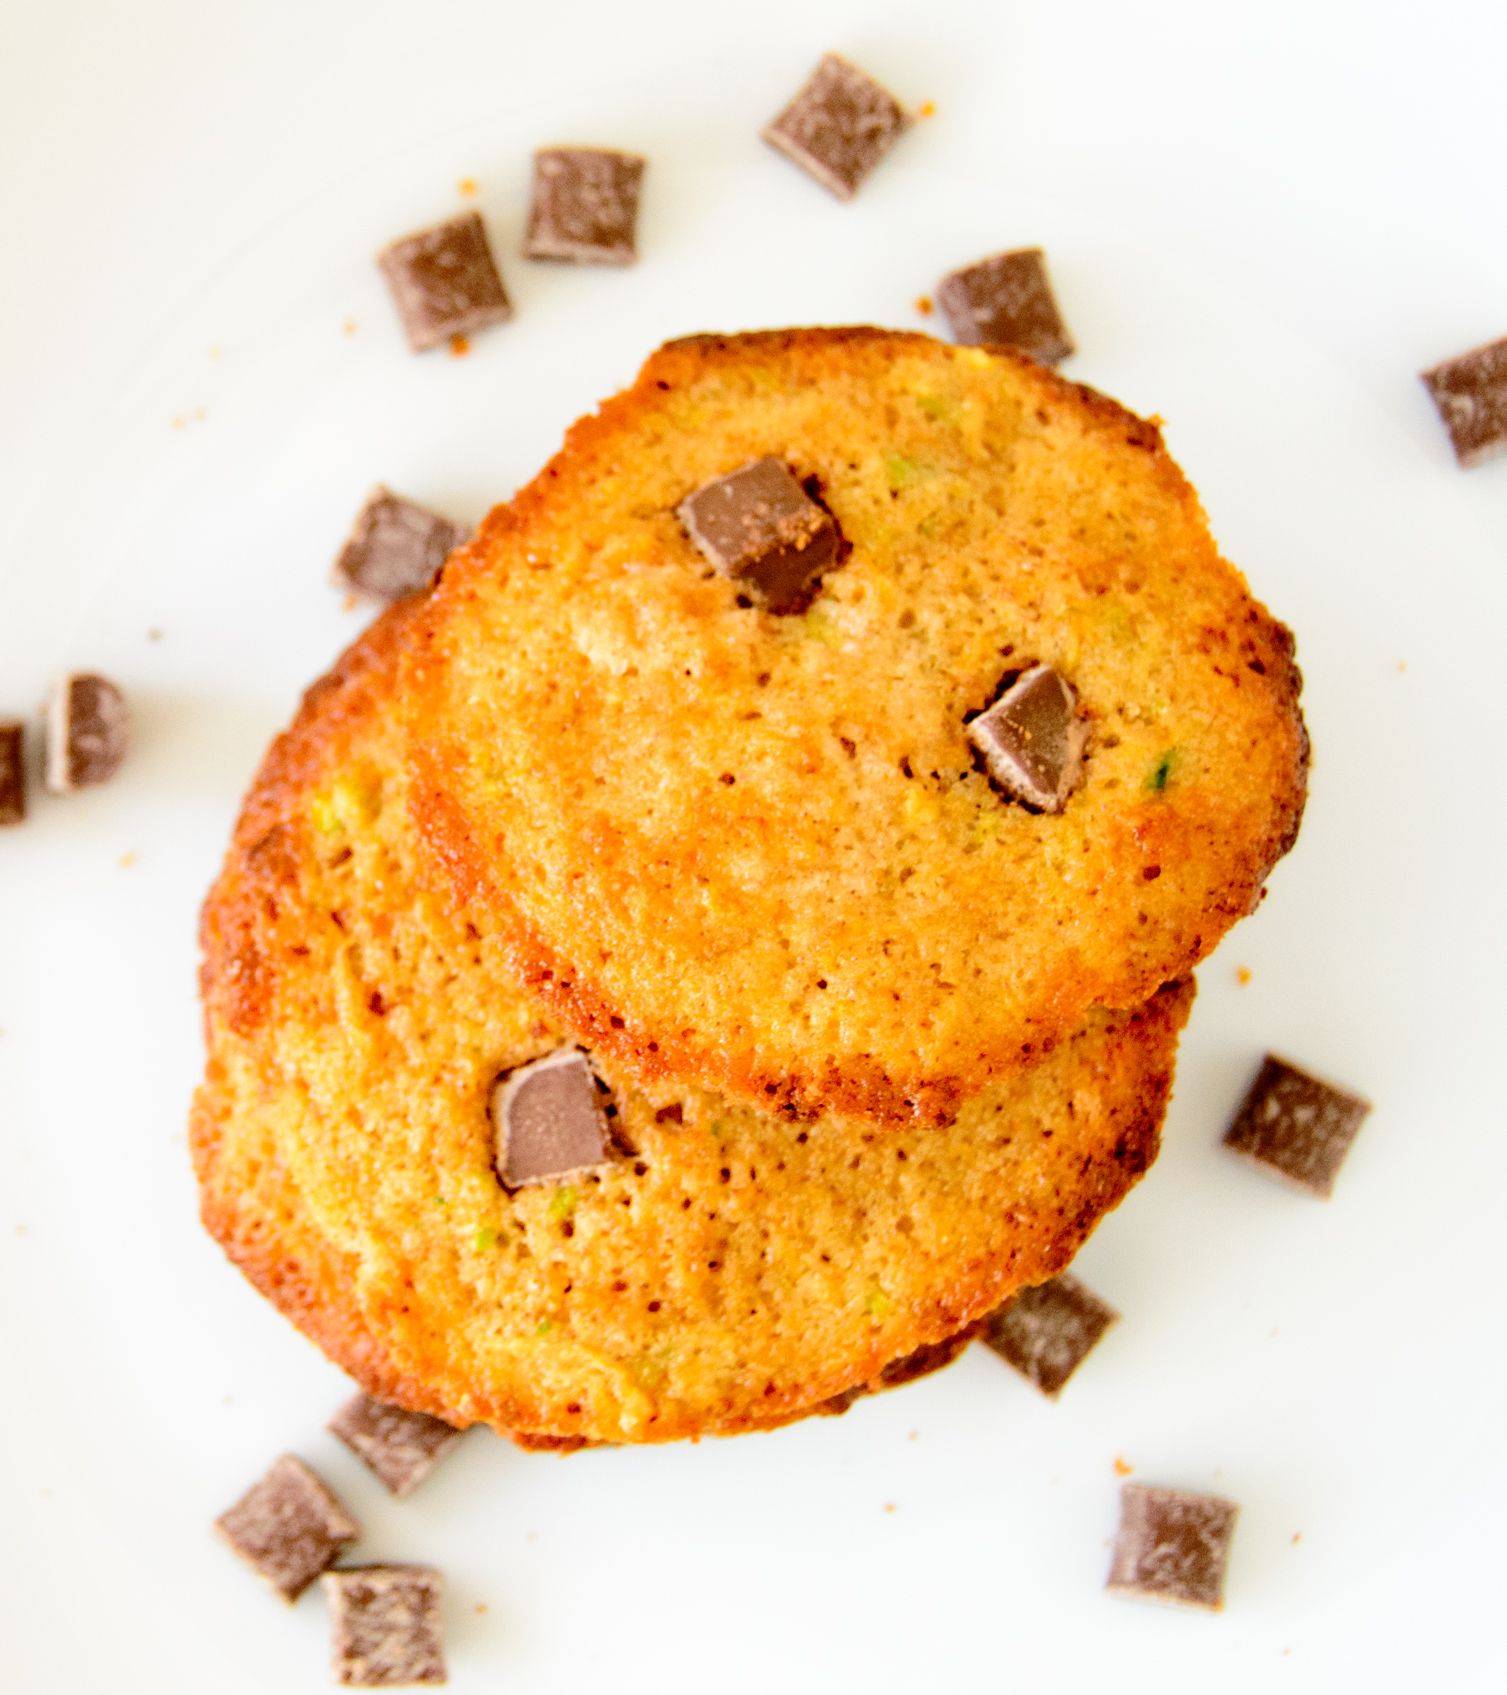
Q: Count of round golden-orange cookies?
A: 2